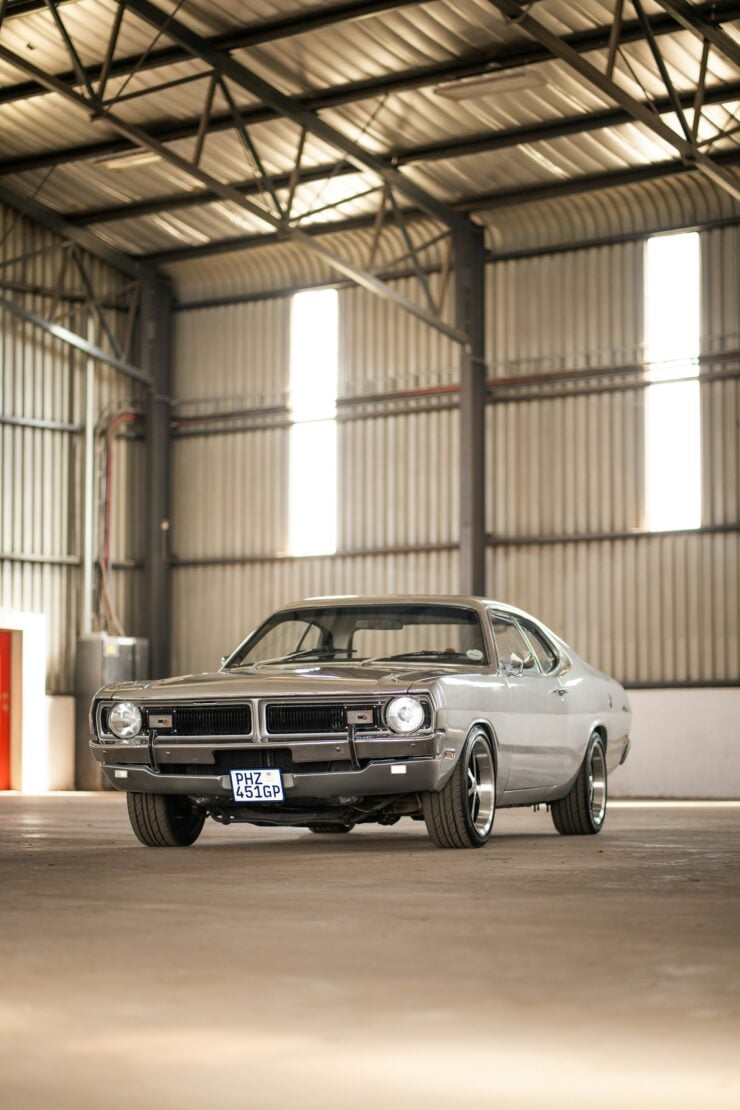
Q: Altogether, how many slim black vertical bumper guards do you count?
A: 2